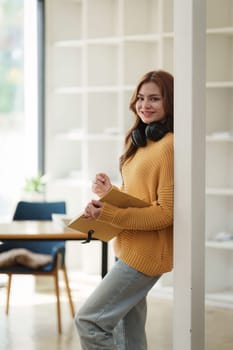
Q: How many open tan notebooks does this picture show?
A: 1